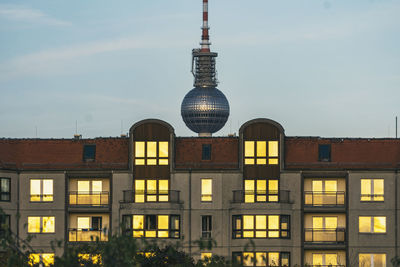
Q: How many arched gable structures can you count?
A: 2